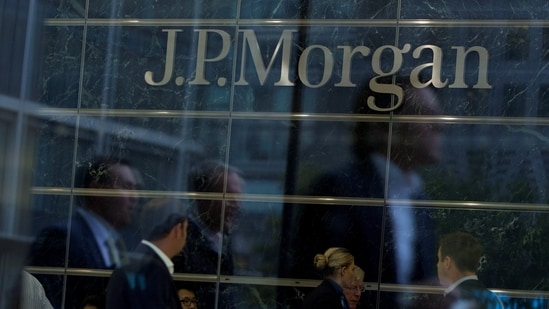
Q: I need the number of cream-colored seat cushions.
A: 0